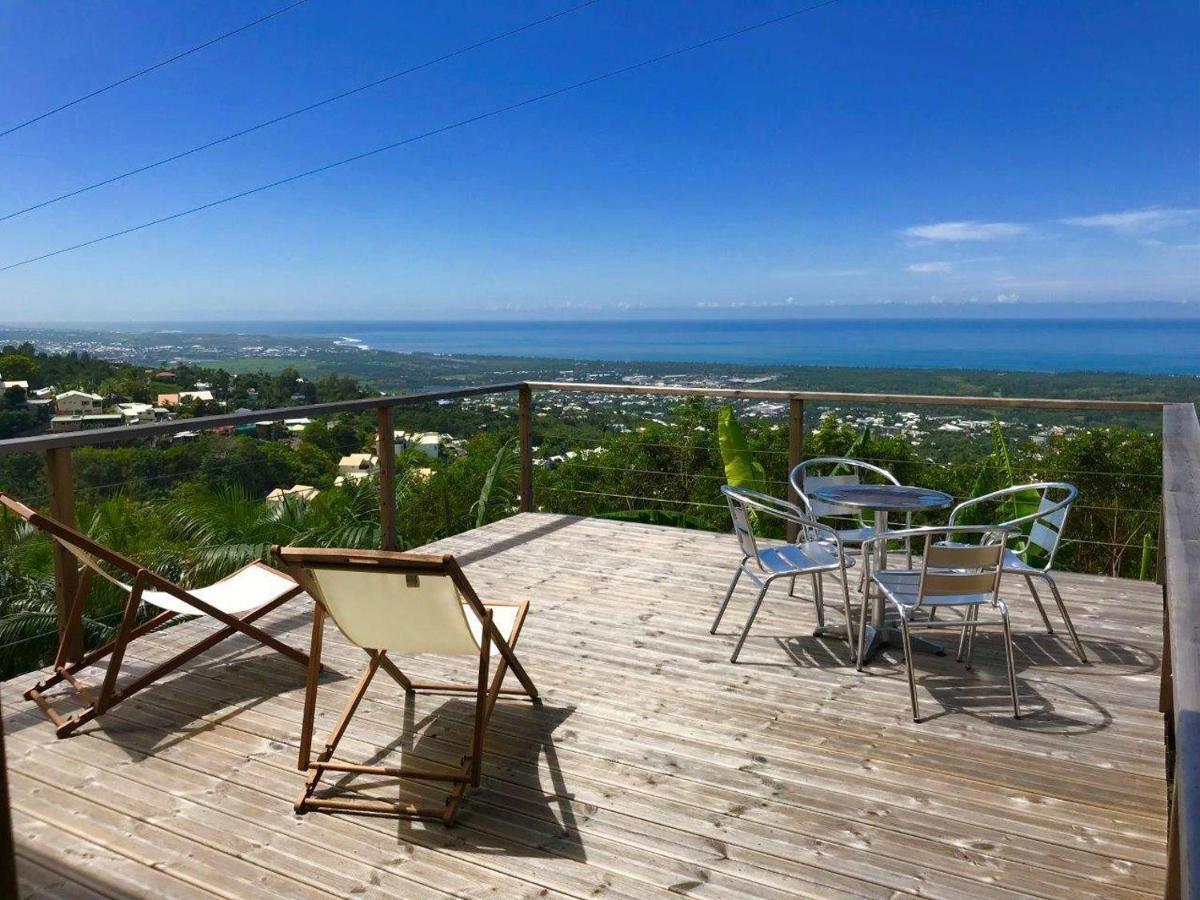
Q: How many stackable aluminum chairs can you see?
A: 4